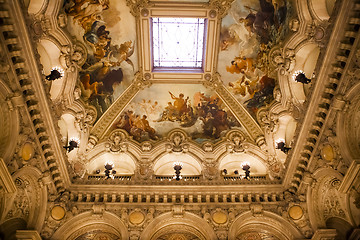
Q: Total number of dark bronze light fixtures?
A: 7